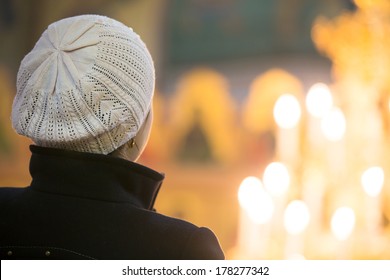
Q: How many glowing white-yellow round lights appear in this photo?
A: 9